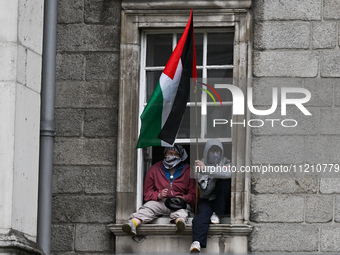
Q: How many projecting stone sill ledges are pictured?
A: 1